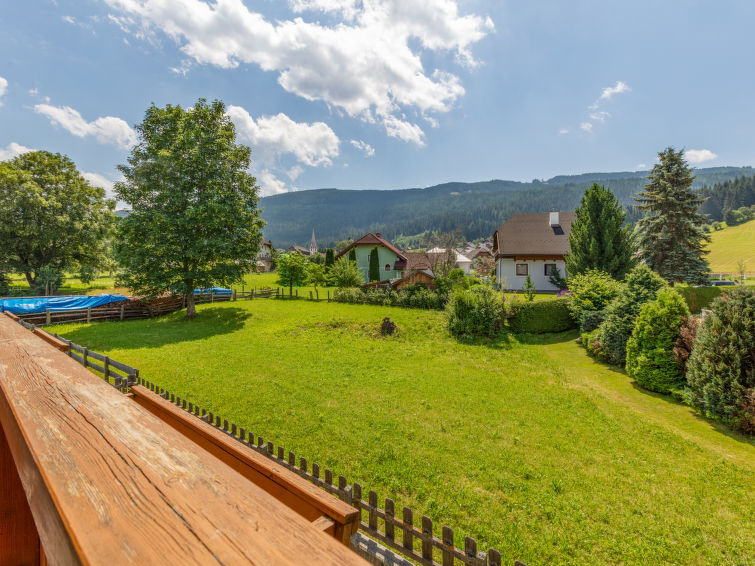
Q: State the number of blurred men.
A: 0